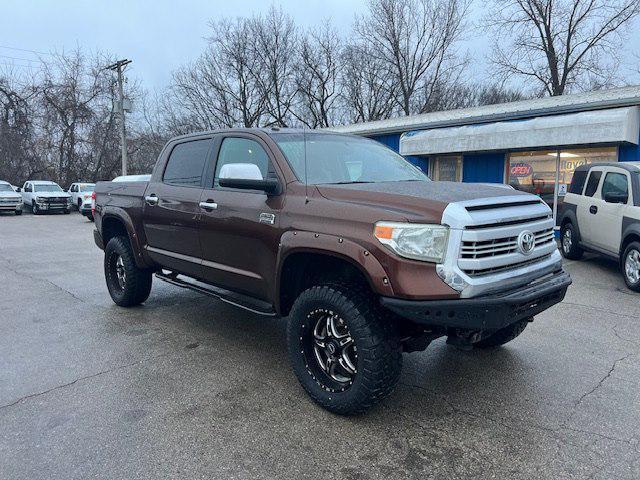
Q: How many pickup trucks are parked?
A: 4